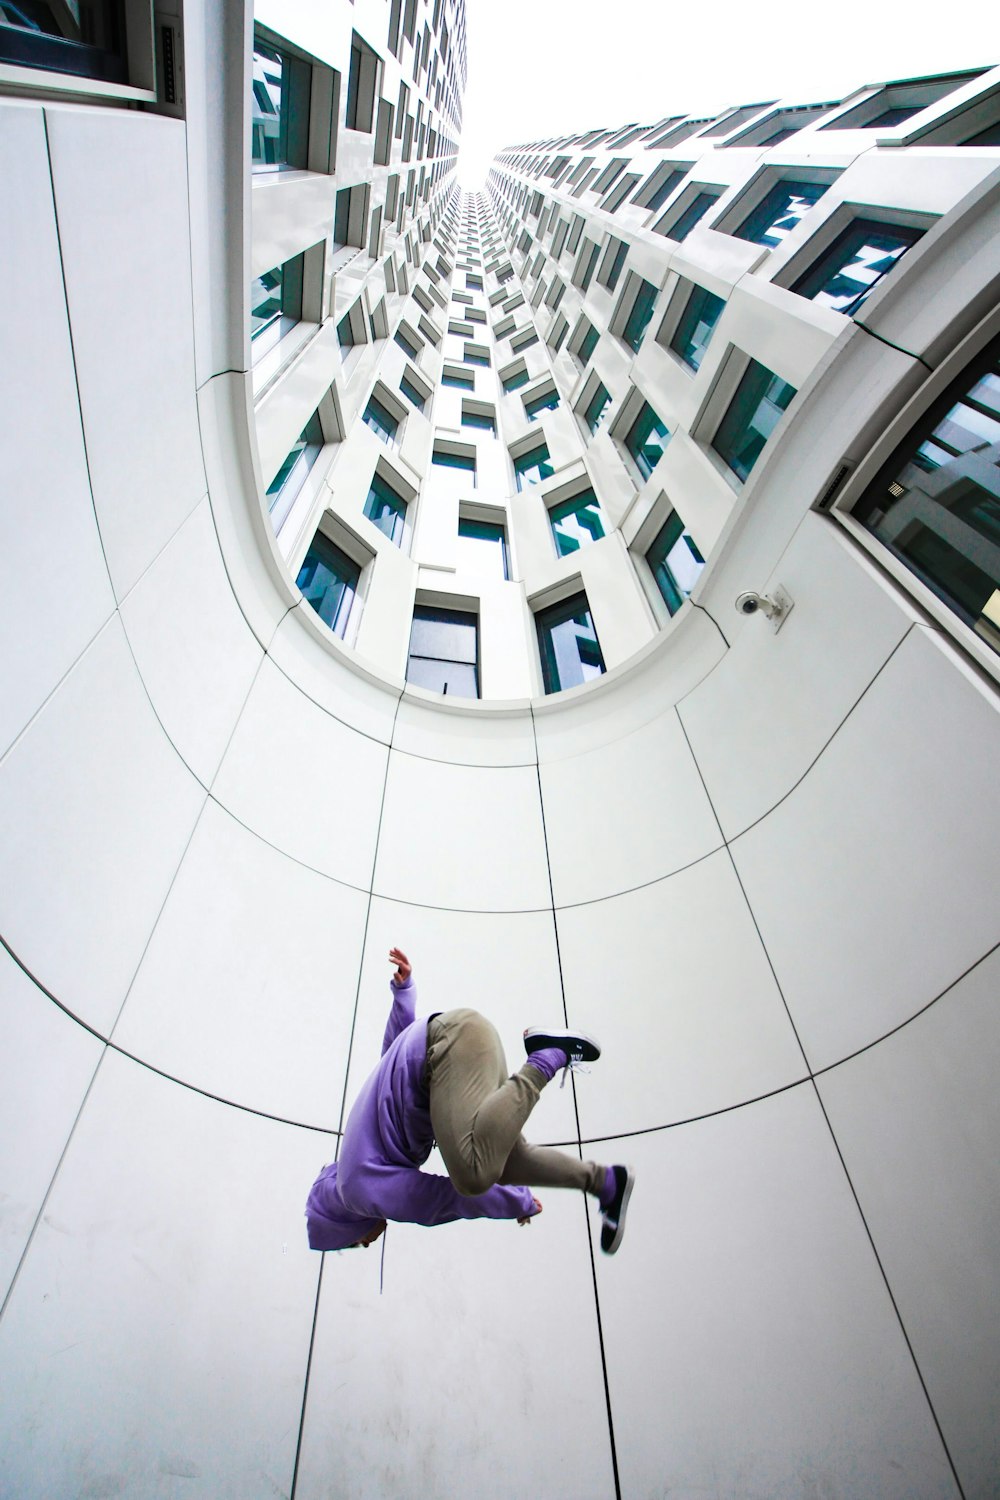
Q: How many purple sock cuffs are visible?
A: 2